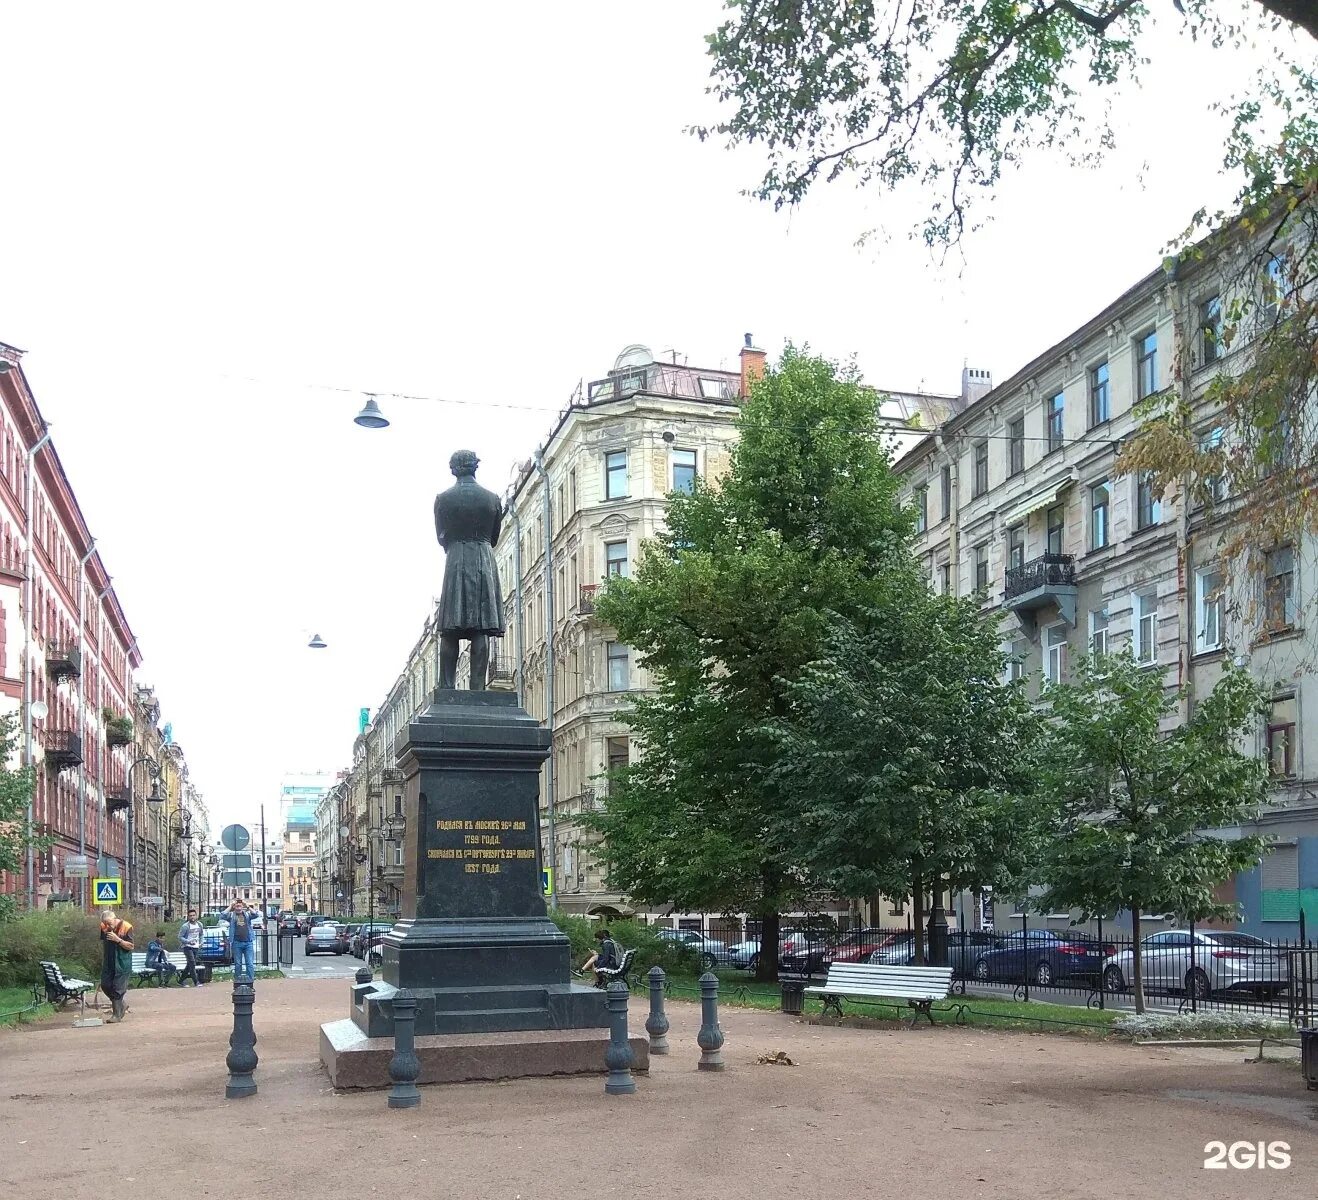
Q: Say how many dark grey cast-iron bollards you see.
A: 7